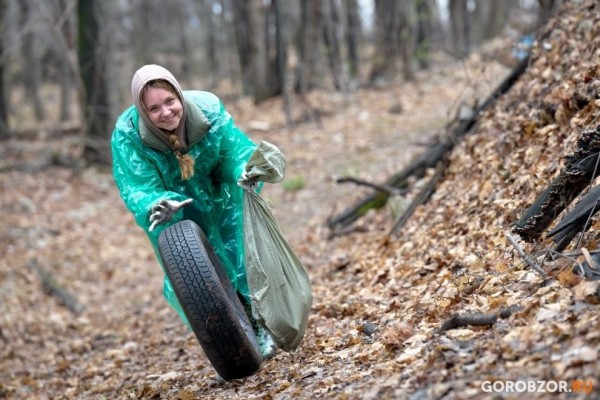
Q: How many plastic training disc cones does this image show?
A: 0